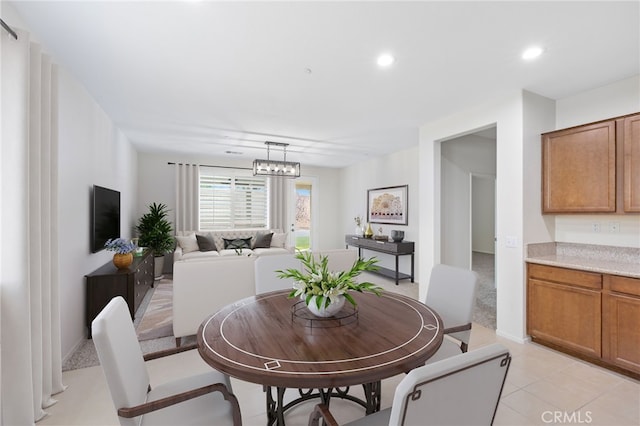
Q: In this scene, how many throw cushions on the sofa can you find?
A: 5